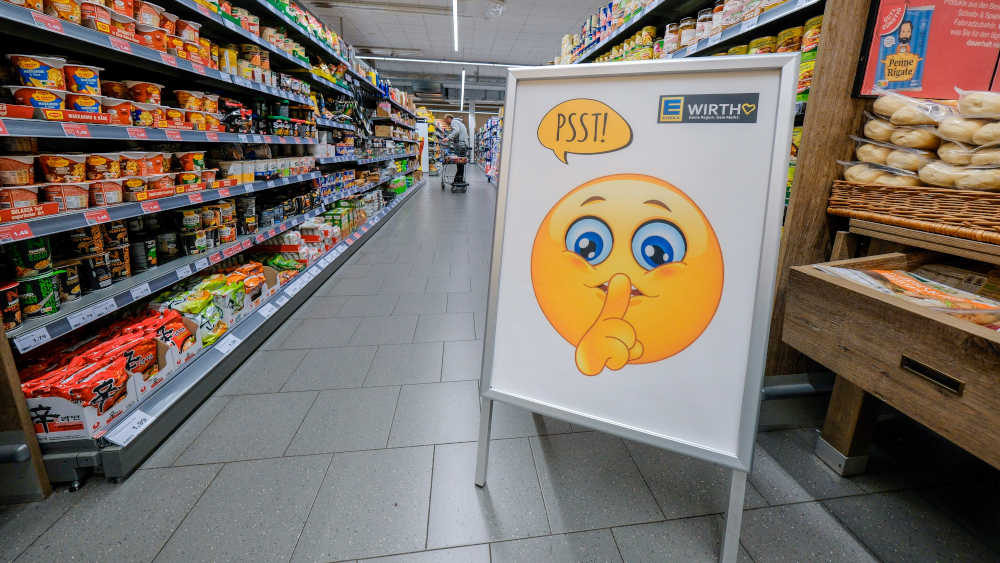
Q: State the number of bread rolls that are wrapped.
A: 15